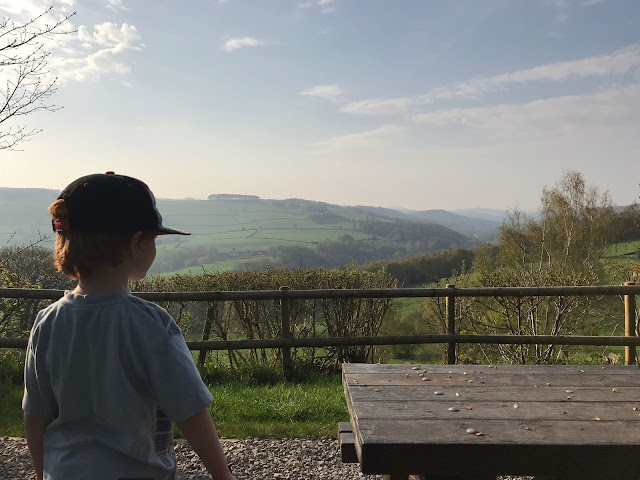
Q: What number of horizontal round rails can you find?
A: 2